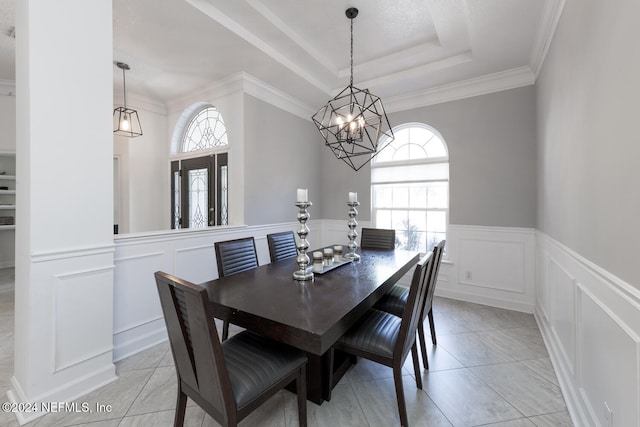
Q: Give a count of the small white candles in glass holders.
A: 3